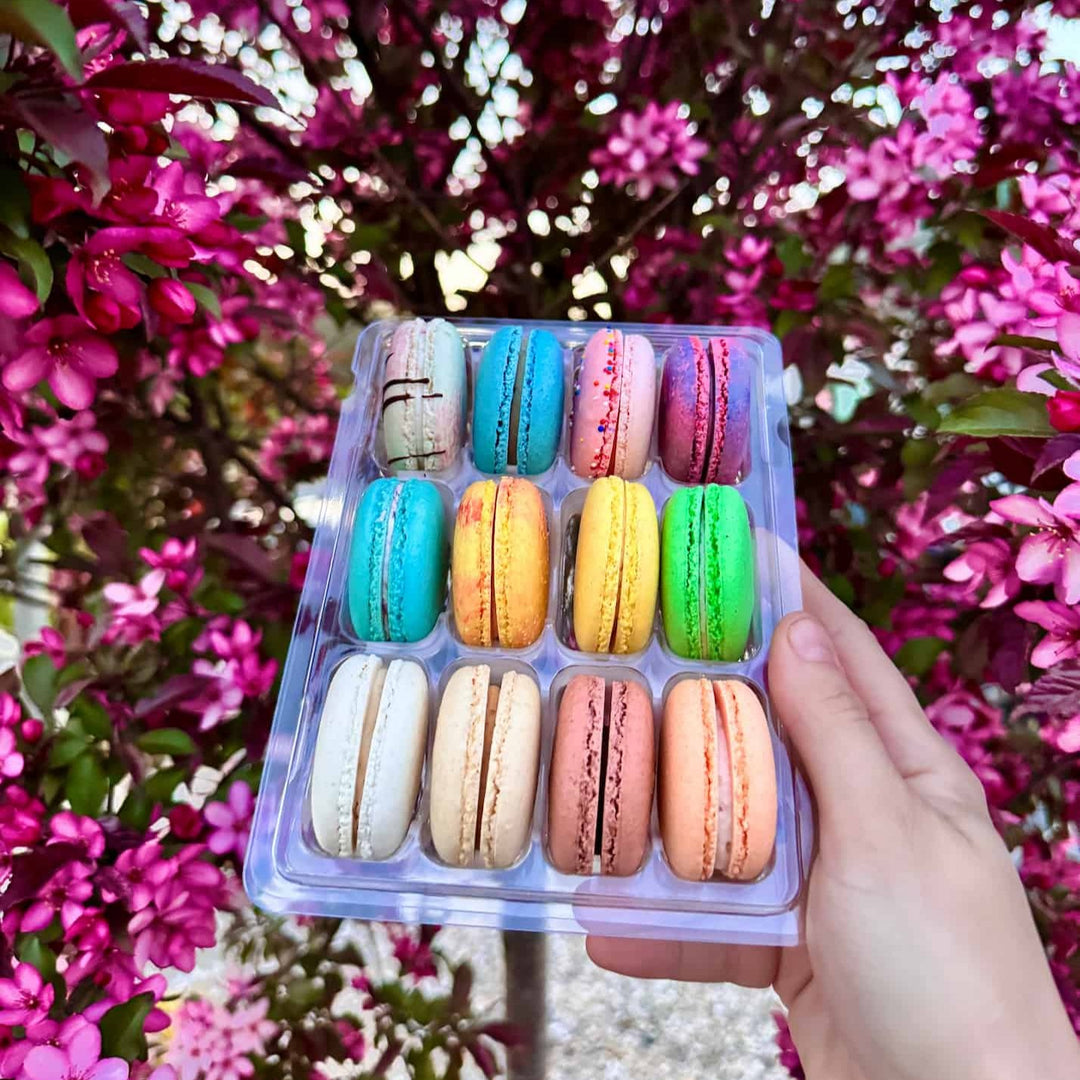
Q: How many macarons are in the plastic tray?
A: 12